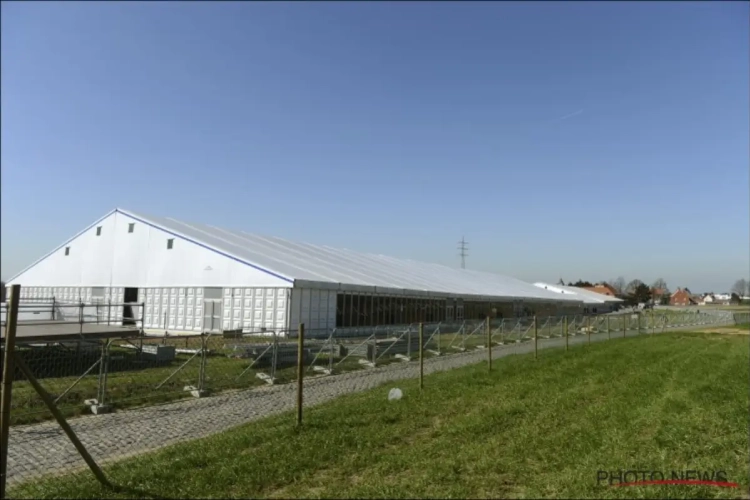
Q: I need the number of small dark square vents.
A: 4